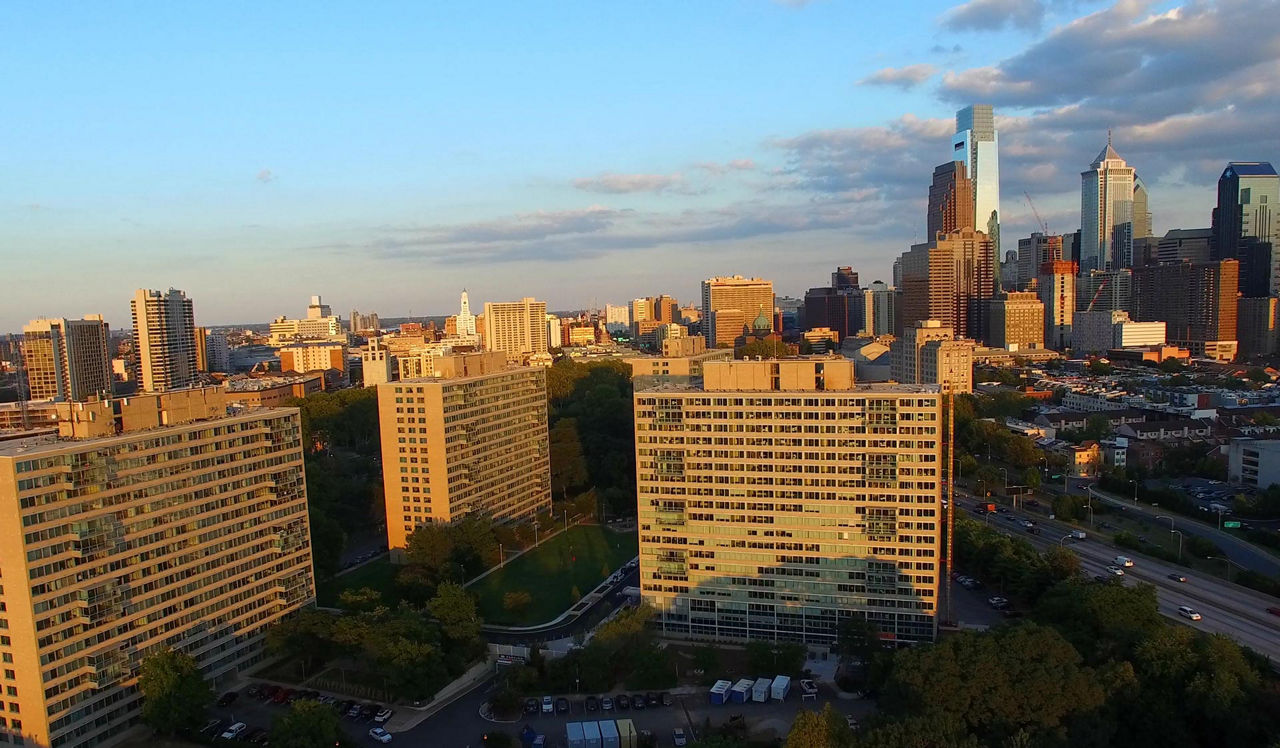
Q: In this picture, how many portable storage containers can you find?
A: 8